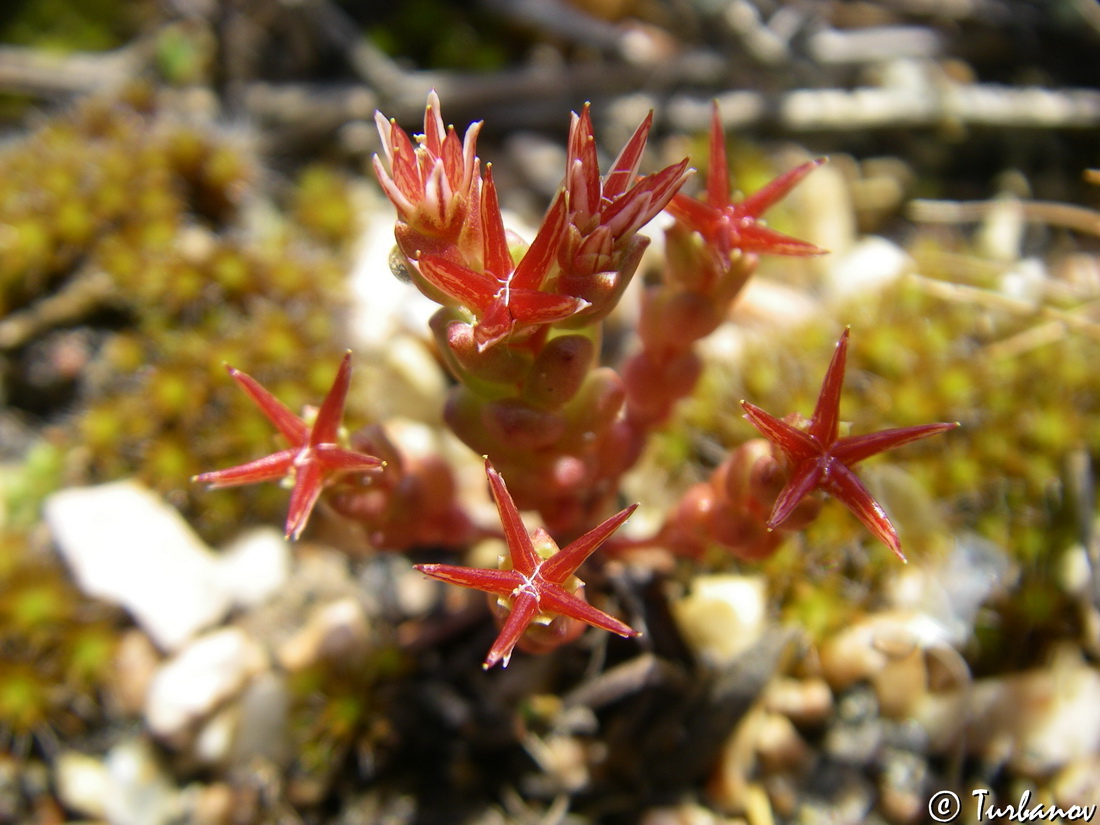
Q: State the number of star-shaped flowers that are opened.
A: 5